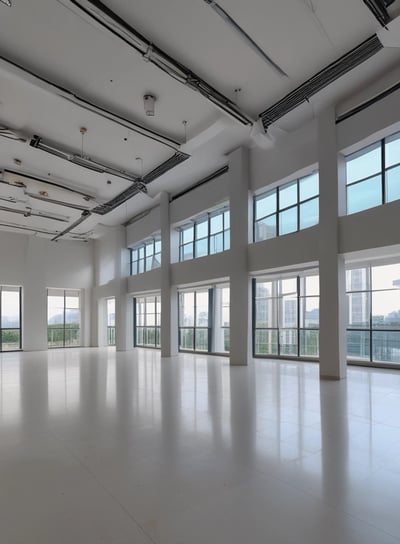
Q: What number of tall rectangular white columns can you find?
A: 4